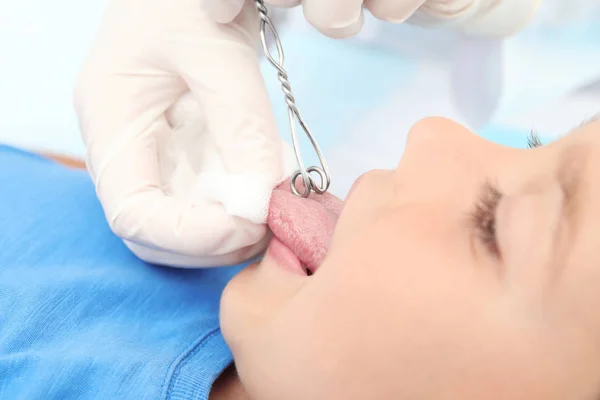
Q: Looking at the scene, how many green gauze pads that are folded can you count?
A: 0